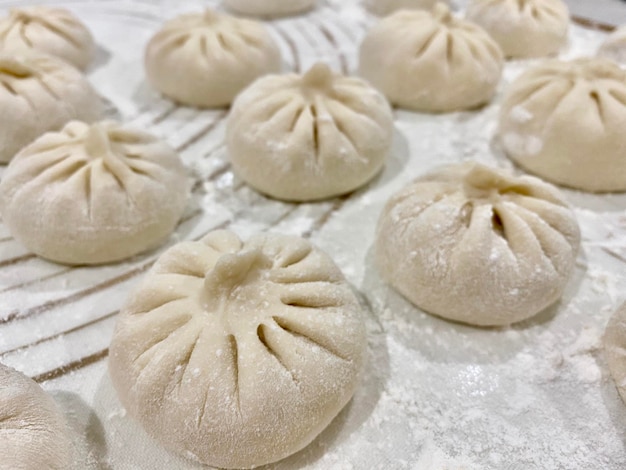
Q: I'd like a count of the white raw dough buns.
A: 15